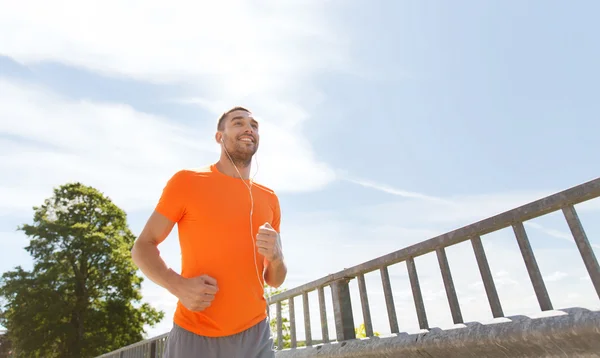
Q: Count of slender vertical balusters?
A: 11